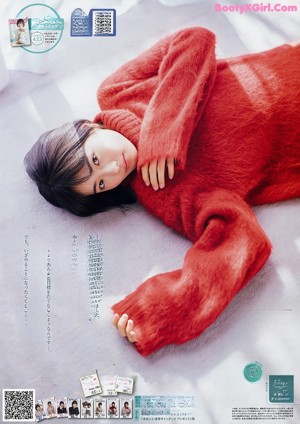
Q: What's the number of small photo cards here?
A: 8